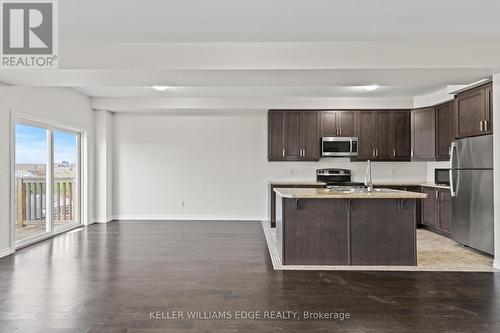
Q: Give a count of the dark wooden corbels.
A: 3